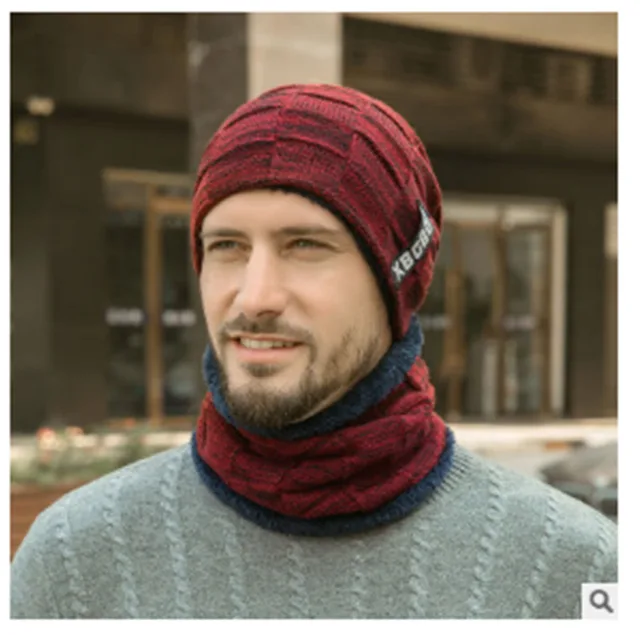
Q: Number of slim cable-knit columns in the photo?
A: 10